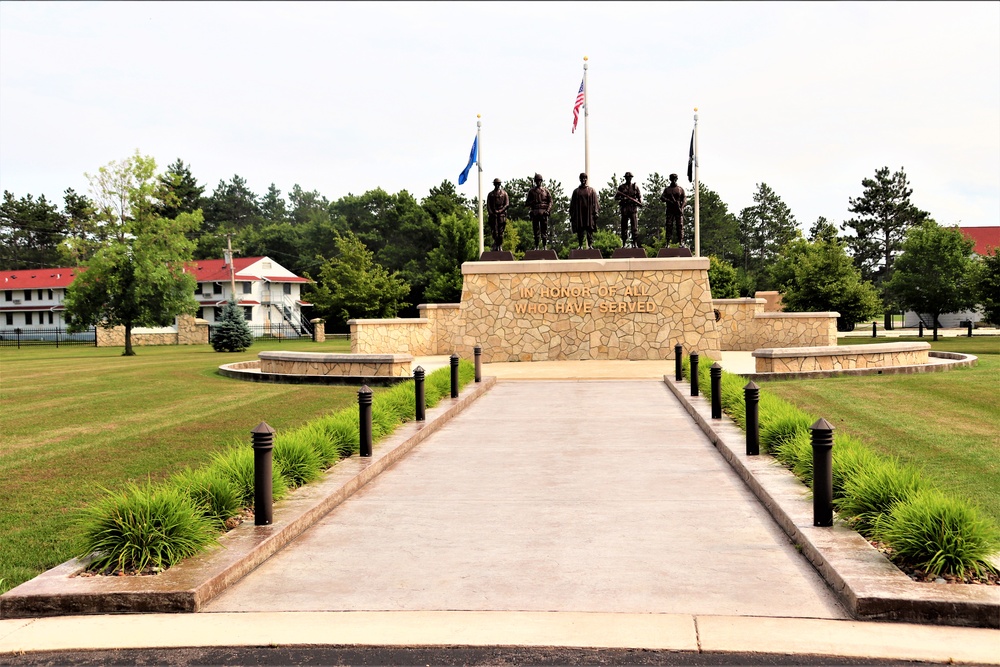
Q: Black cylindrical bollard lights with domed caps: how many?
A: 10